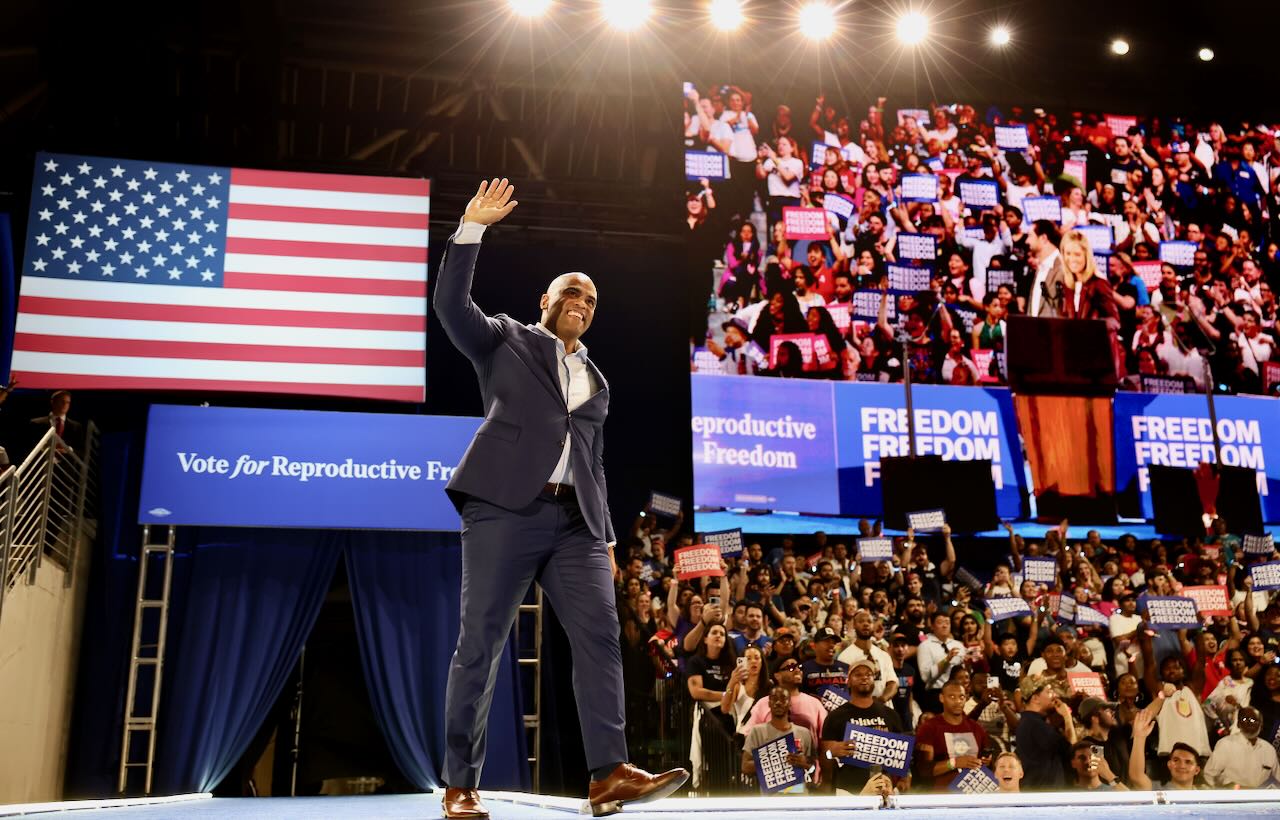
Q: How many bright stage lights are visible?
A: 8